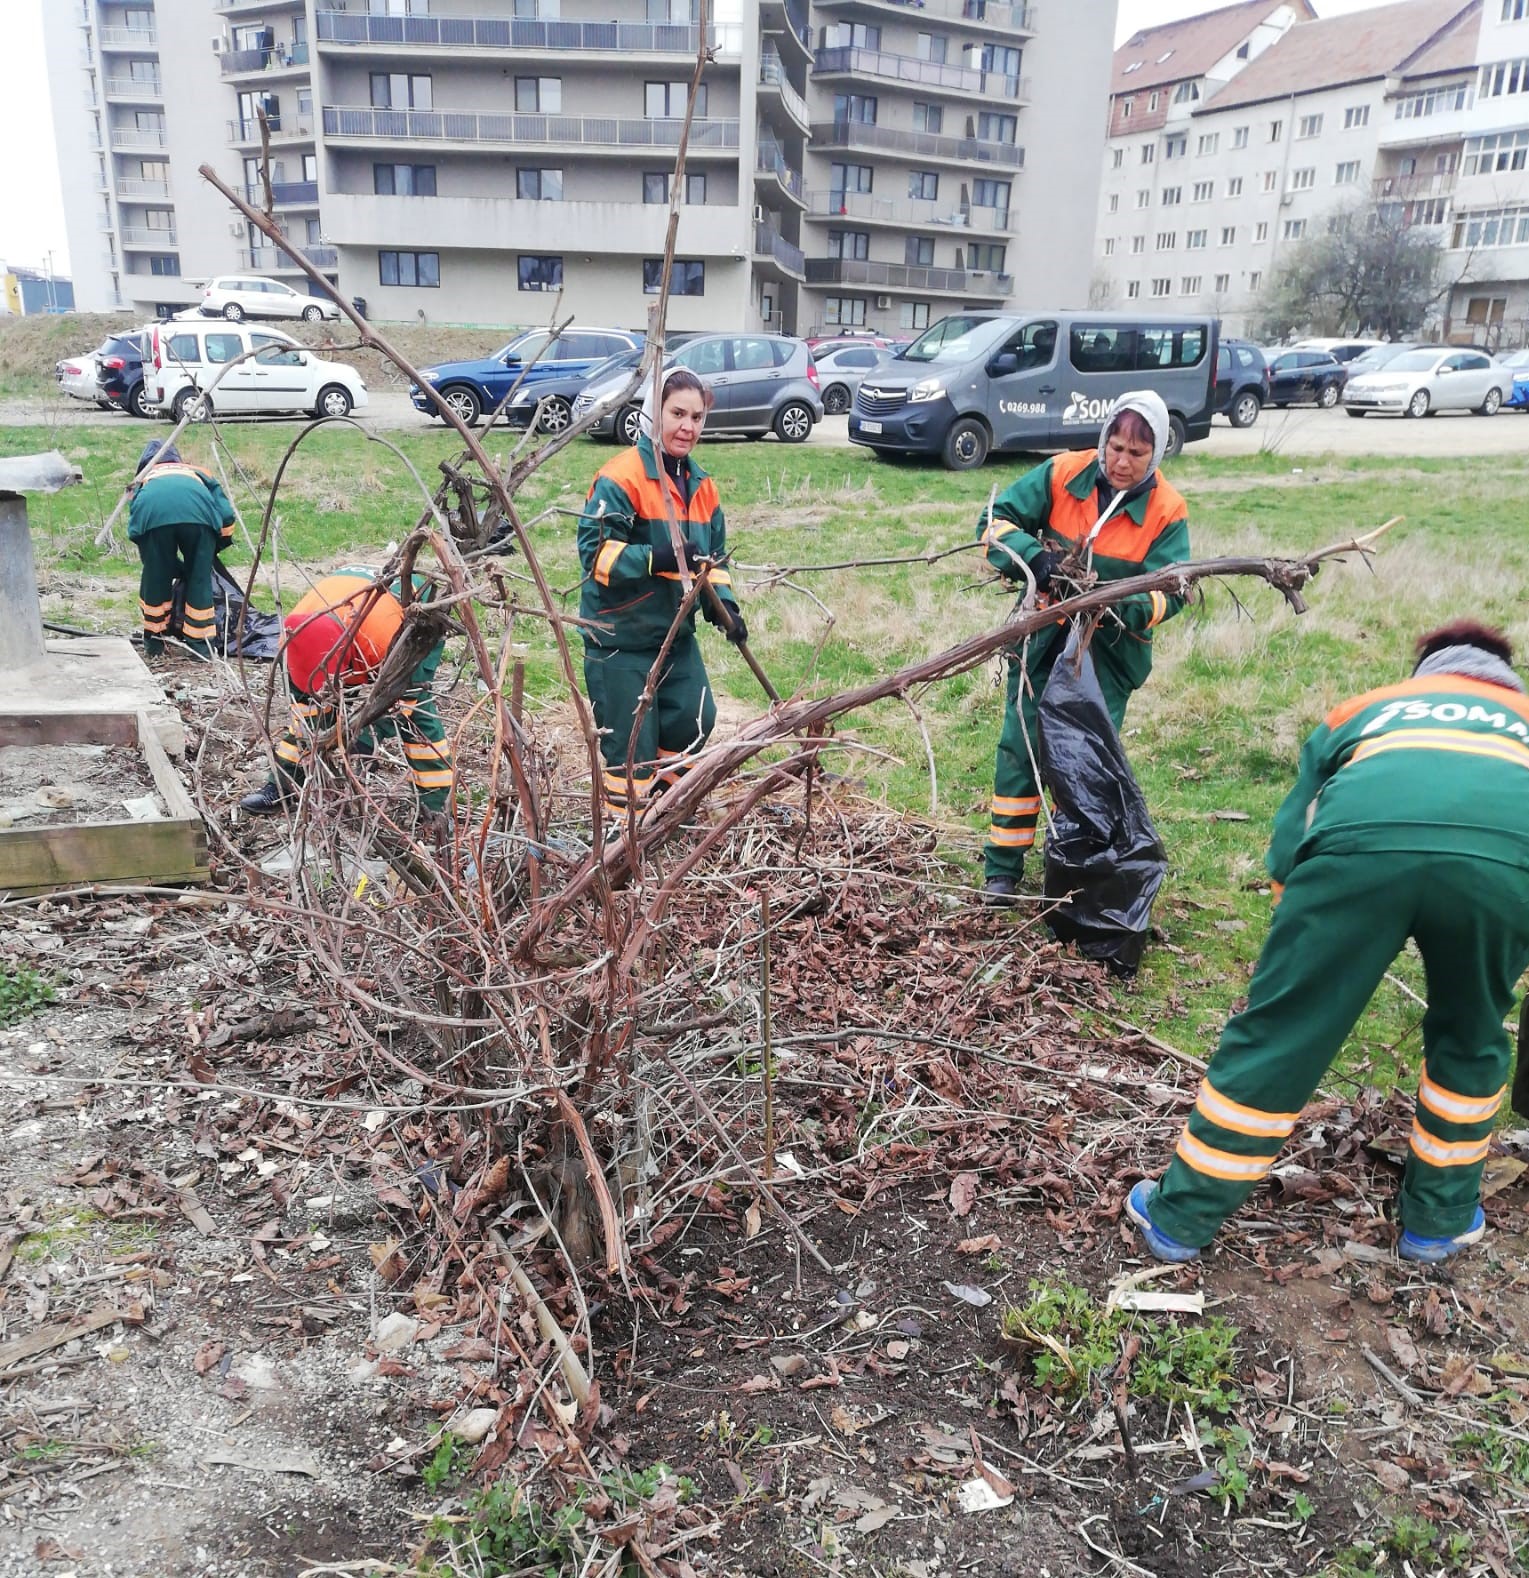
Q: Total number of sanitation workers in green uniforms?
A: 5